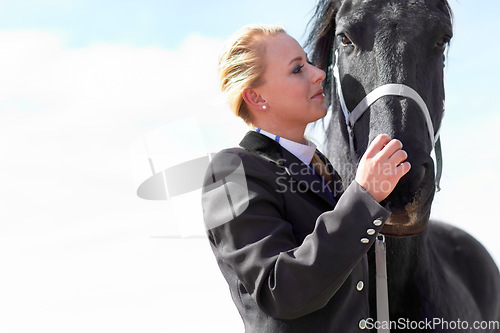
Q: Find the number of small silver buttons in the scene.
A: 5